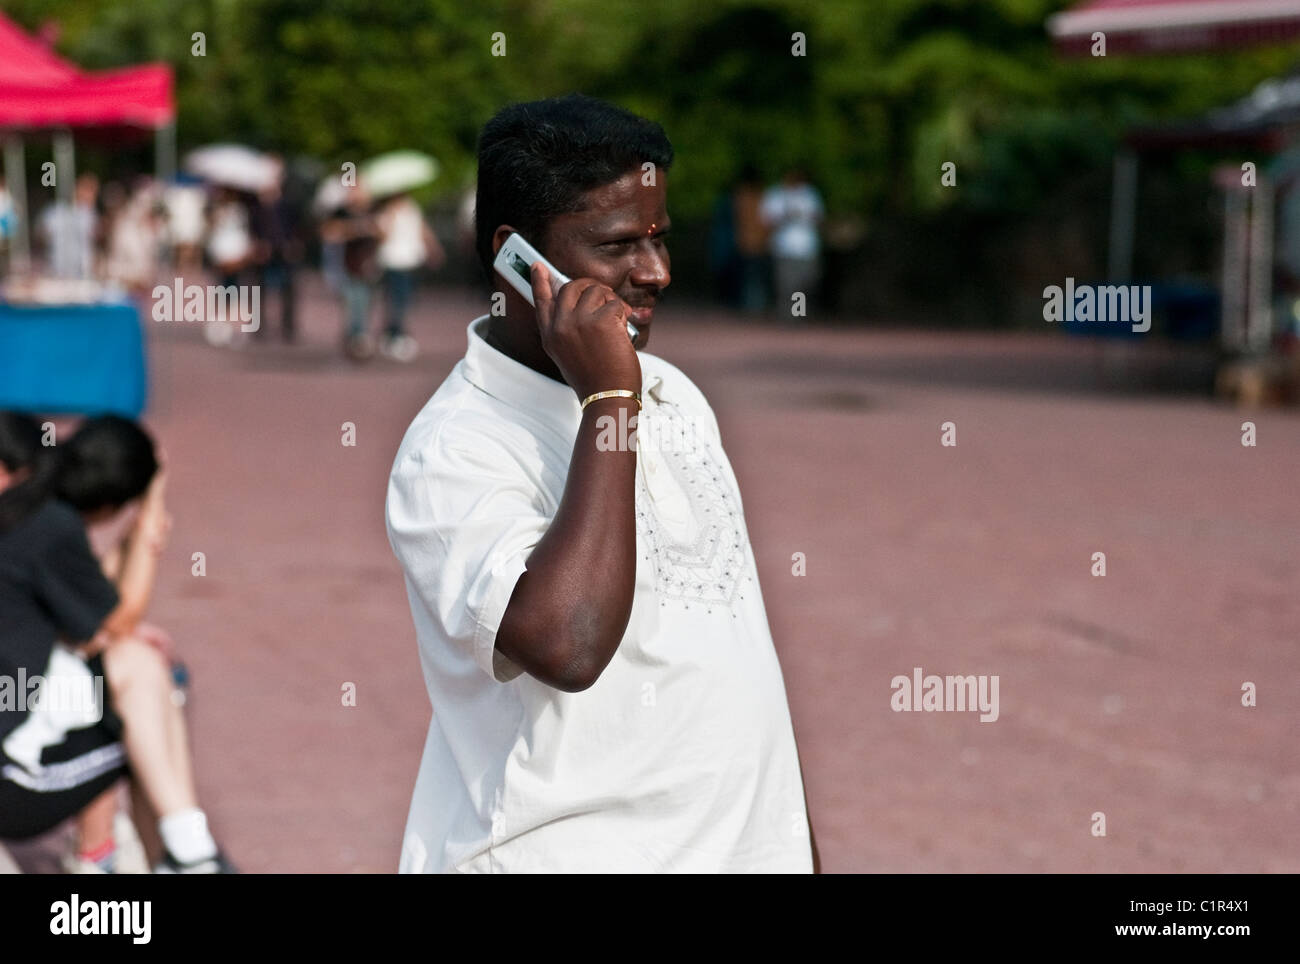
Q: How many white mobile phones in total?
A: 1